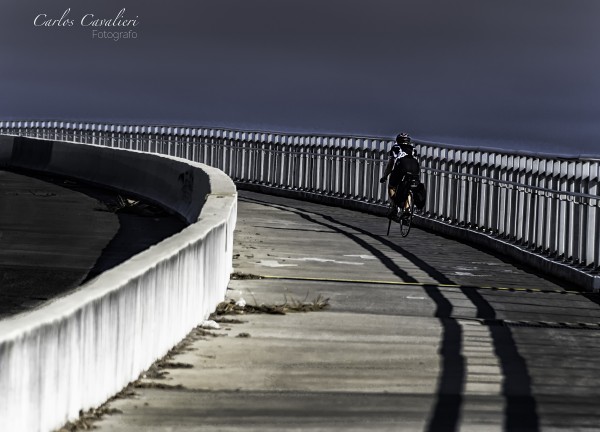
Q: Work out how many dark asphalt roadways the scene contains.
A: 1